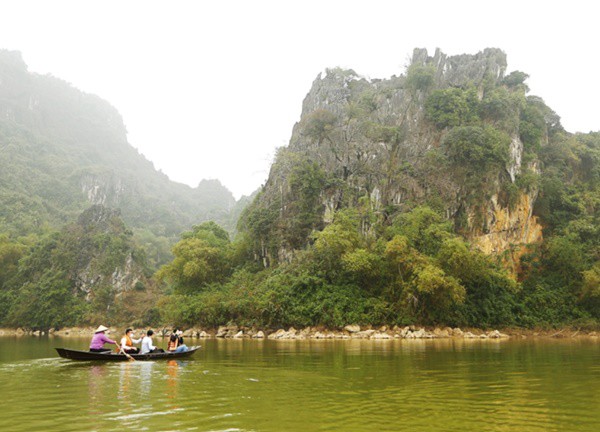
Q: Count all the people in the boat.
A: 5